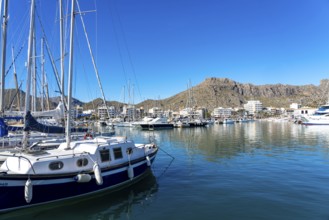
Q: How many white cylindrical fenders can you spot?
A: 5